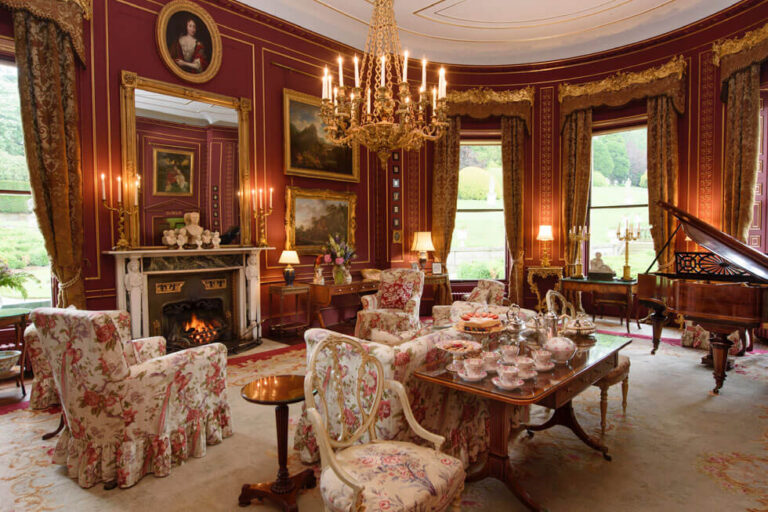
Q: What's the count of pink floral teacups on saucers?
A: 6